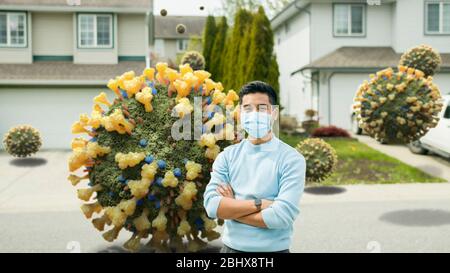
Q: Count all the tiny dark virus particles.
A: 3